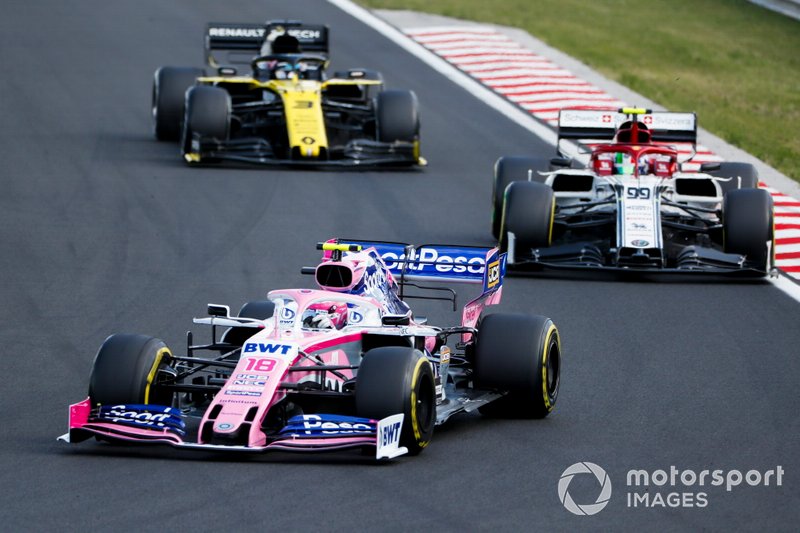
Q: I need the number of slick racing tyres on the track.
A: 12